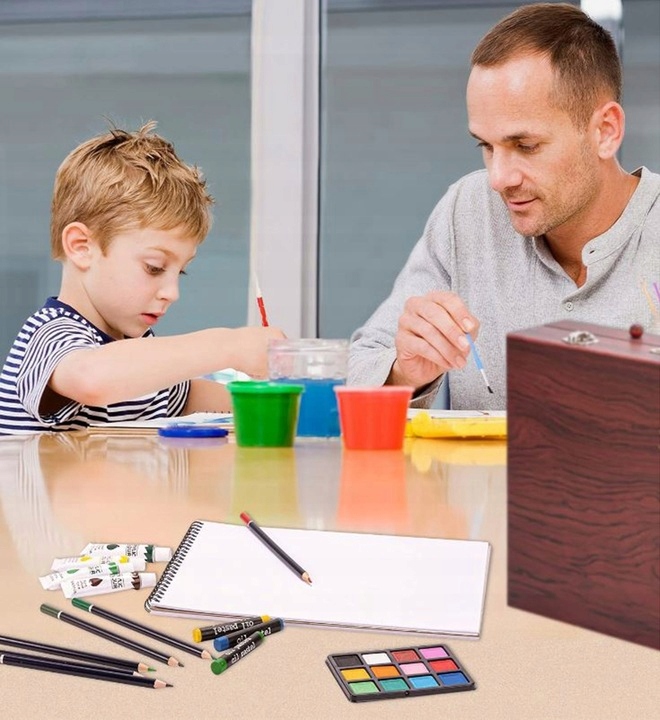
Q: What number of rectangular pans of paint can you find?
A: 12